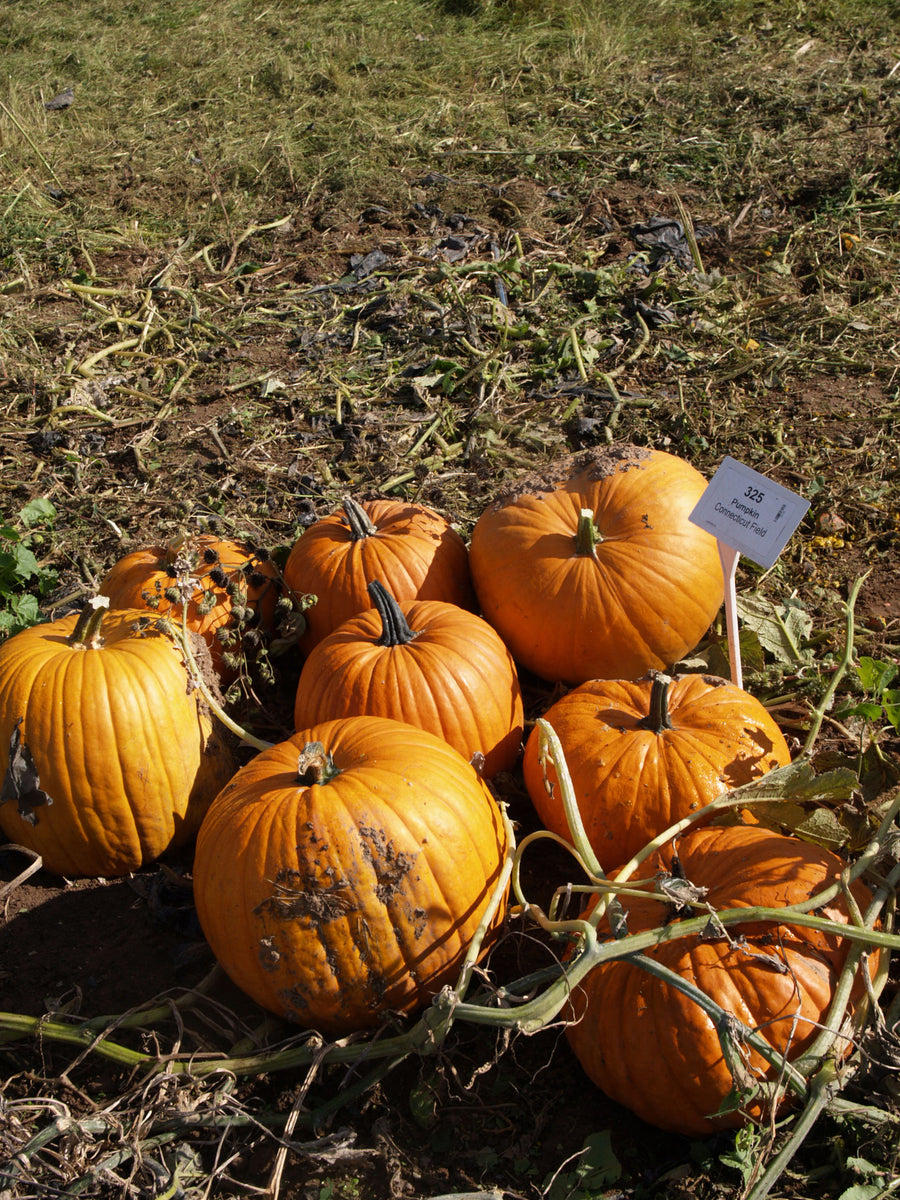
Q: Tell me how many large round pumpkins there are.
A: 8